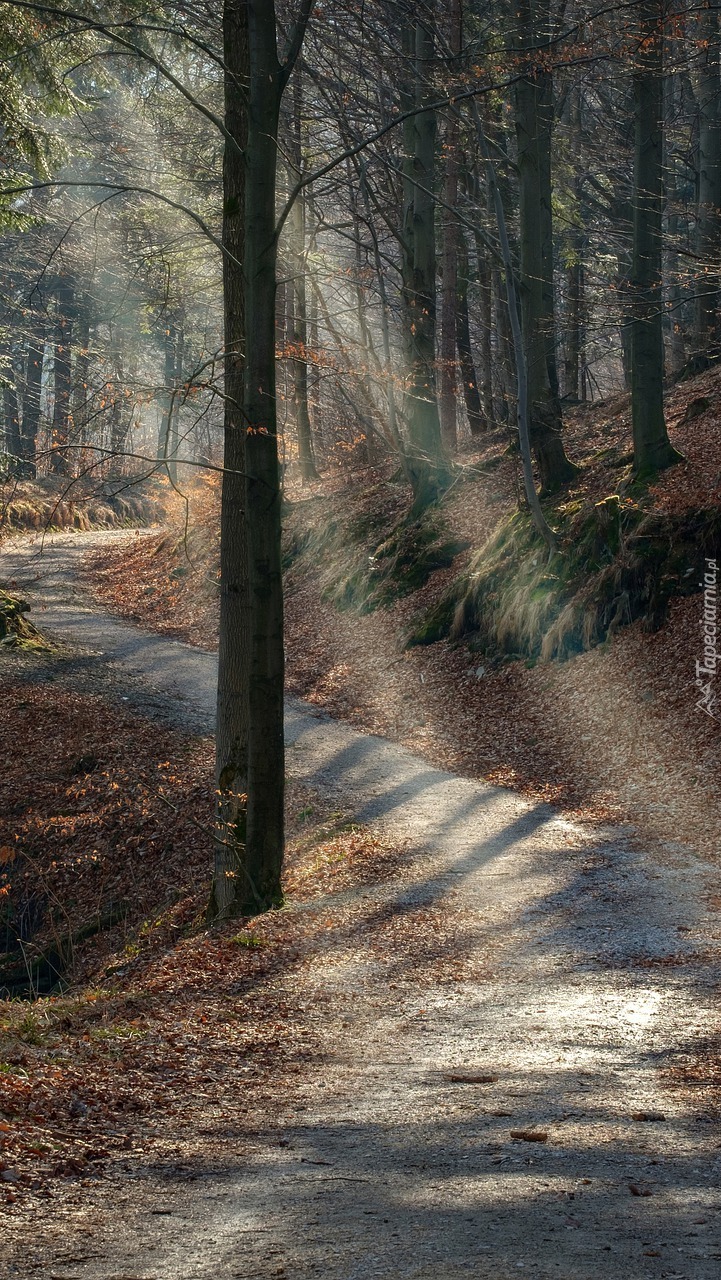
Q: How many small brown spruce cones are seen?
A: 3